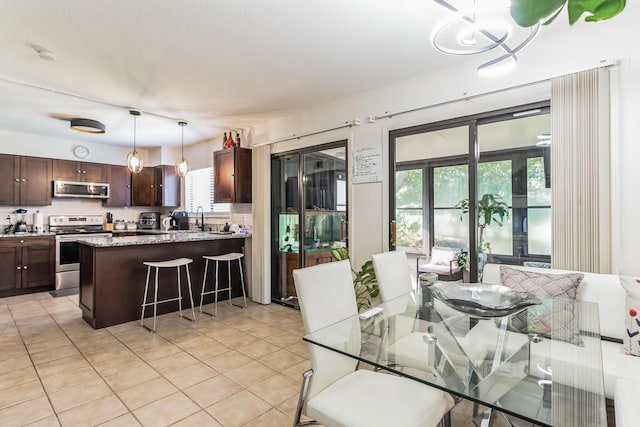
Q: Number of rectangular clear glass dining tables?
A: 1